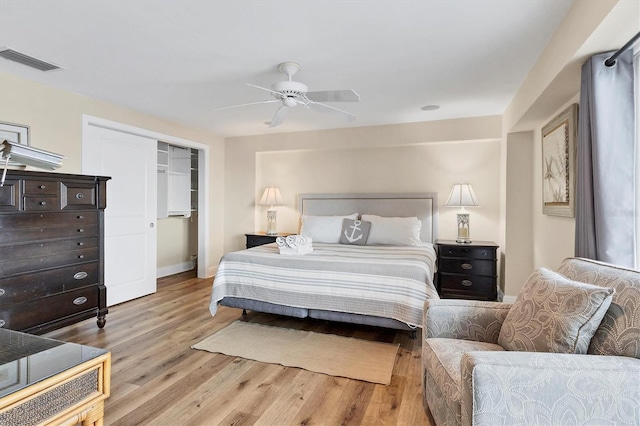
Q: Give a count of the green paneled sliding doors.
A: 0